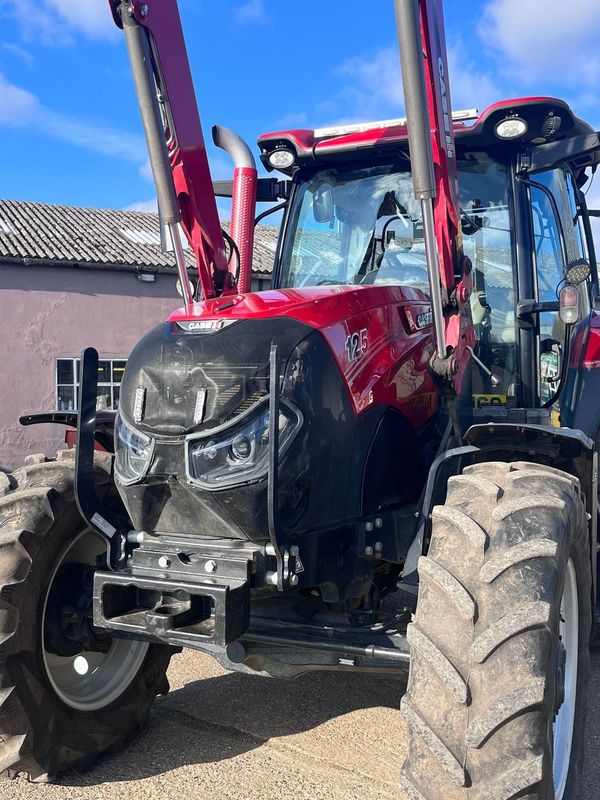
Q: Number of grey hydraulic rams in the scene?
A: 2